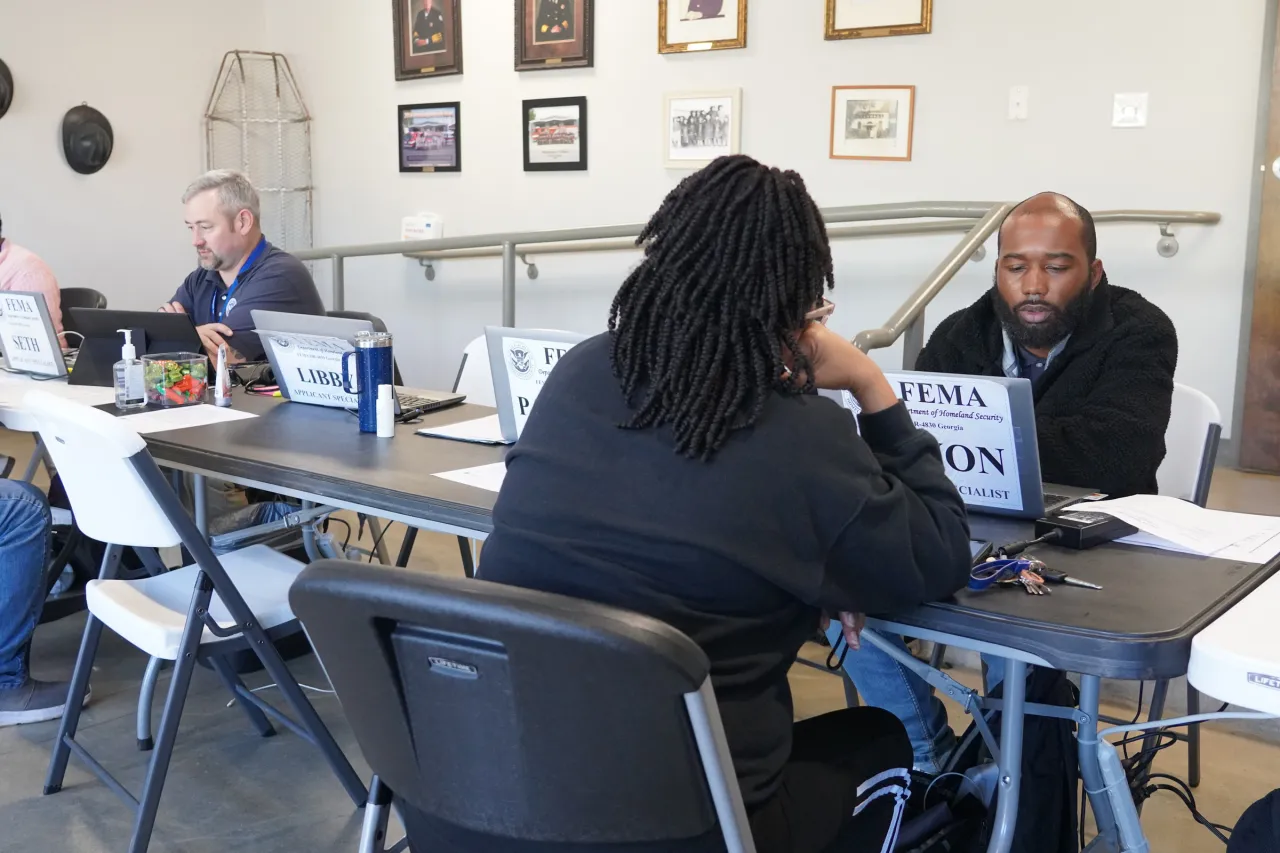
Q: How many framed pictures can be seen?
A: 8